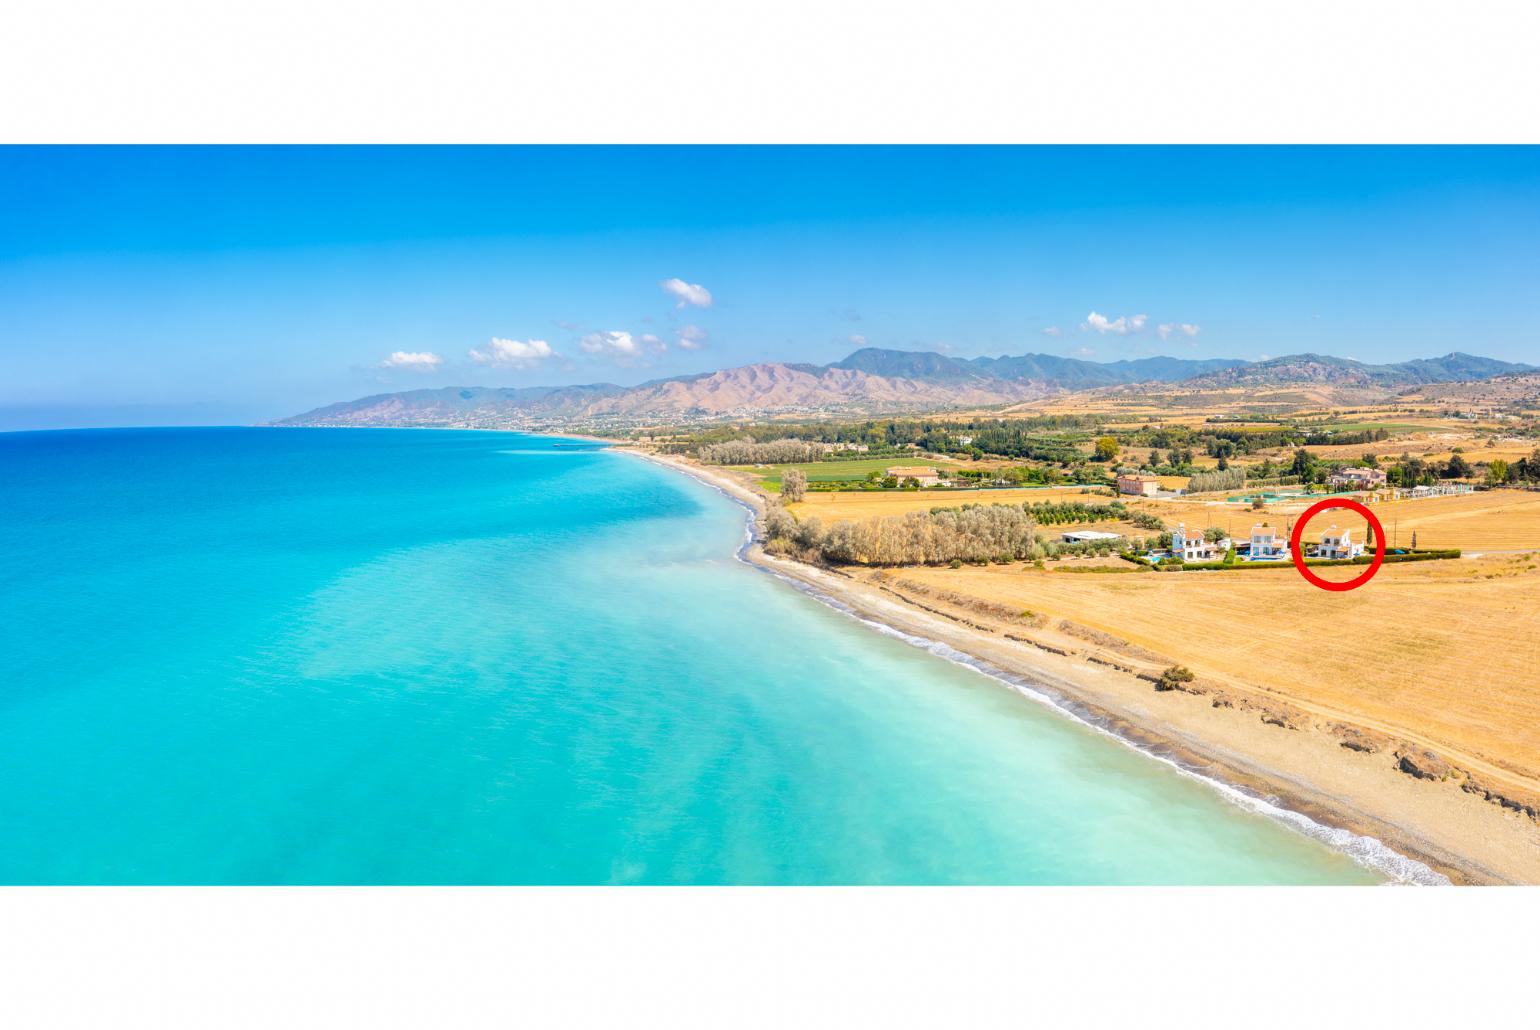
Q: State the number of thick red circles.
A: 1